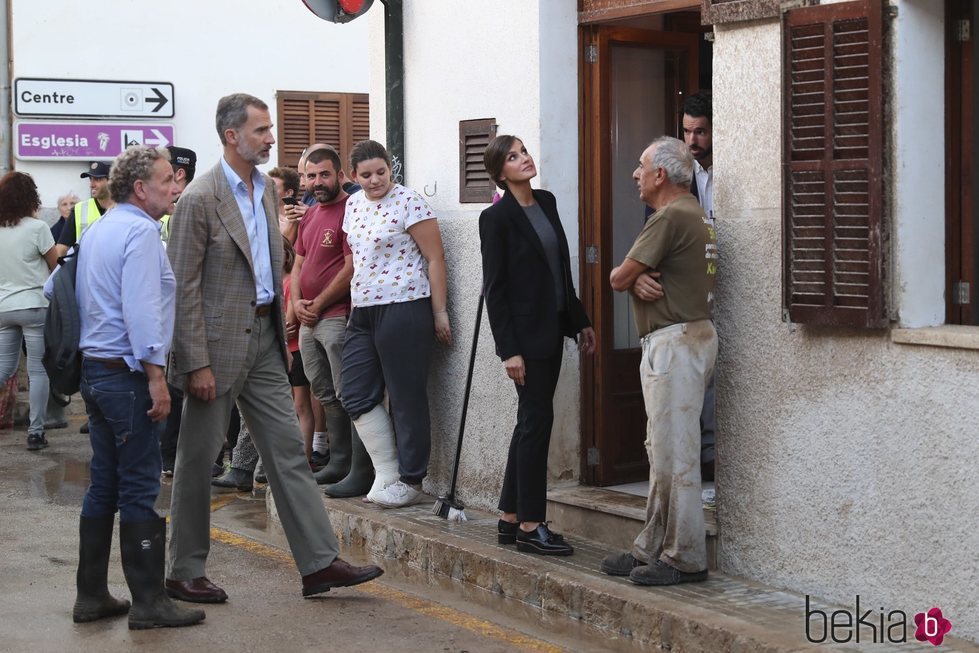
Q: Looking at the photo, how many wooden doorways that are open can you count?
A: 1